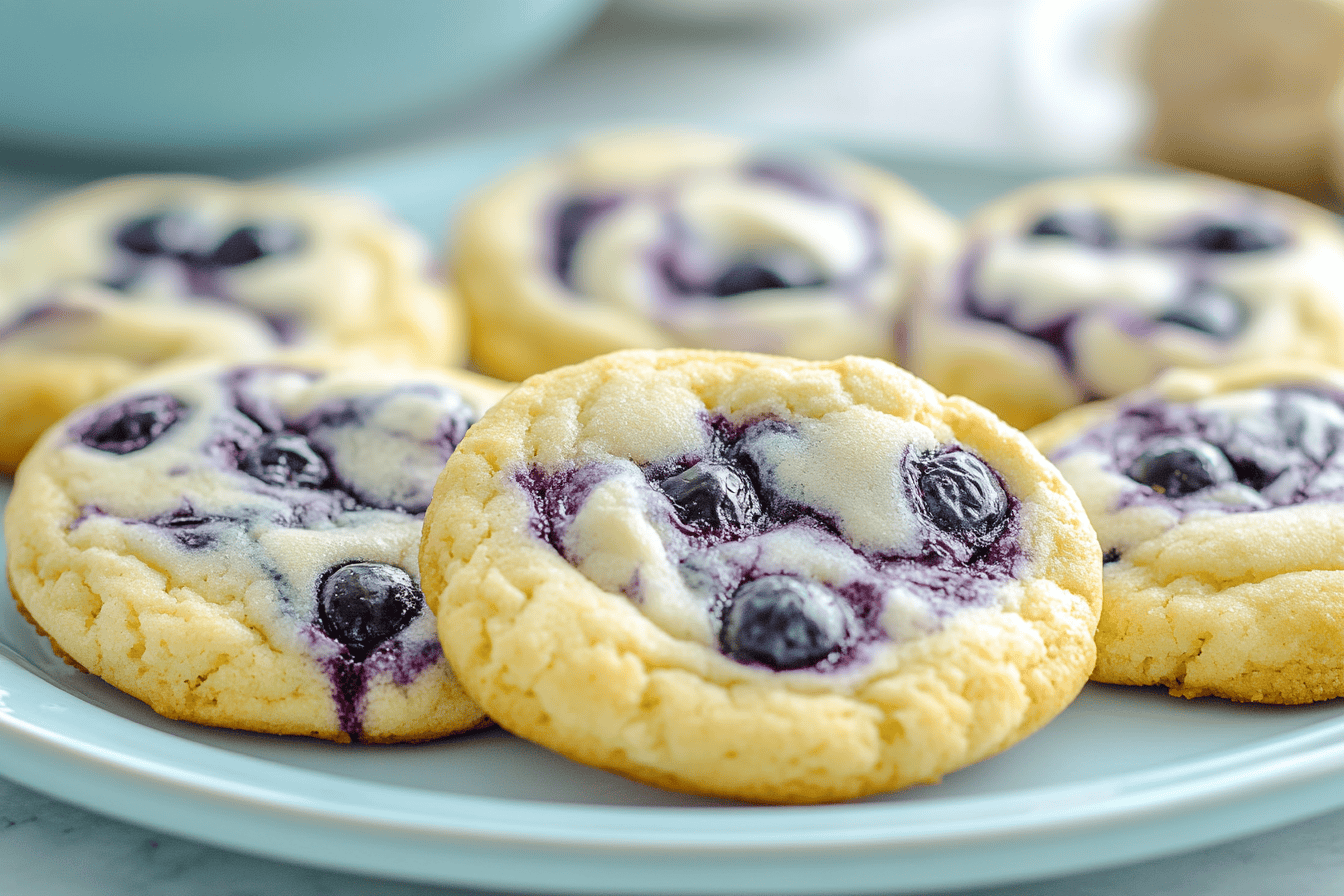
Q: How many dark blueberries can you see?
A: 13